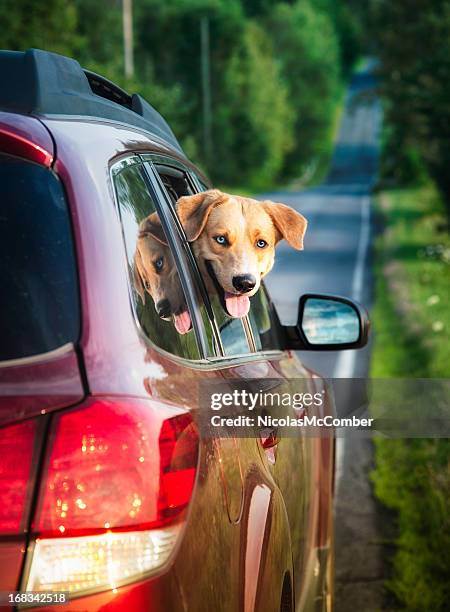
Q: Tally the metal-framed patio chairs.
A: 0